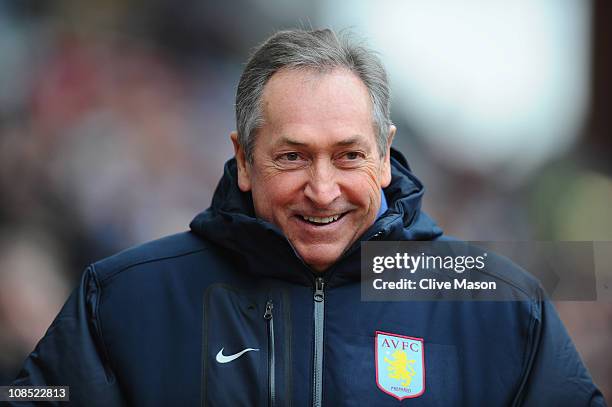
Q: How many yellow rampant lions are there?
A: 1